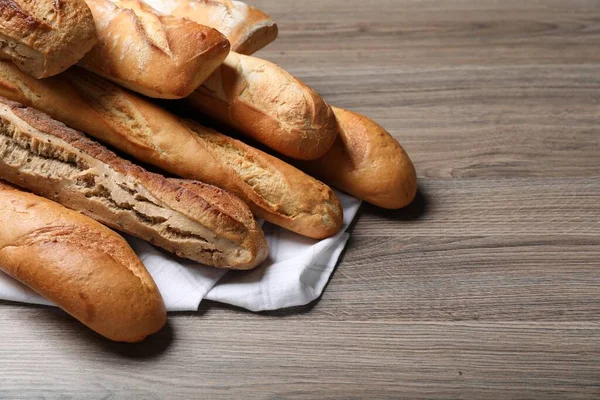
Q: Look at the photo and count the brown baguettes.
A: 8